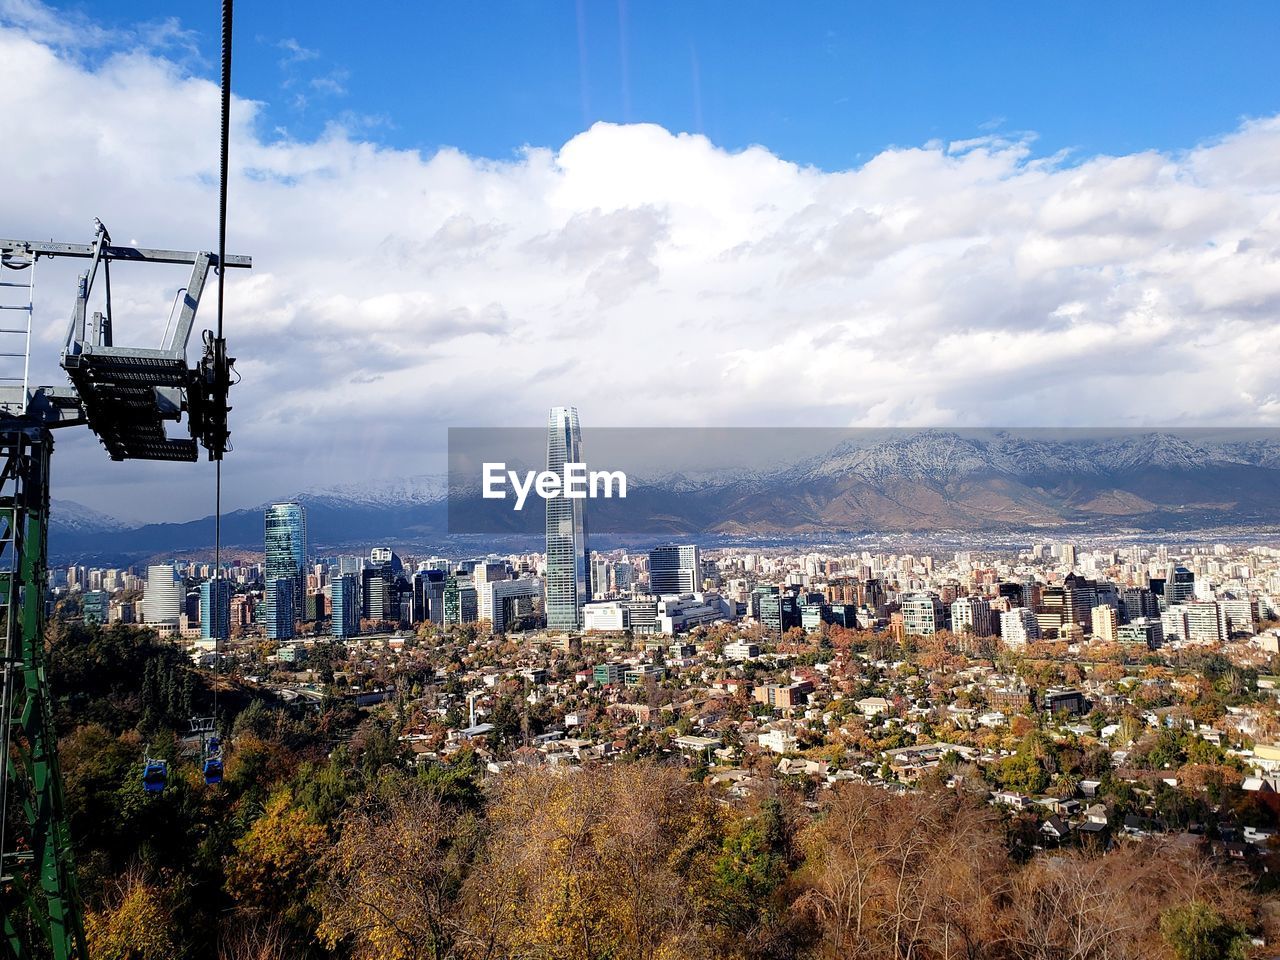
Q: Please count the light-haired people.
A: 0